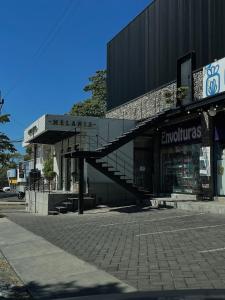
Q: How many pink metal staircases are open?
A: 0